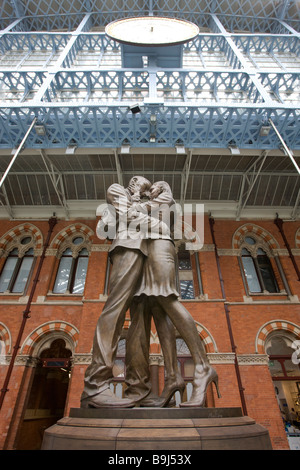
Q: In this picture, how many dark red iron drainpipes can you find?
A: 3